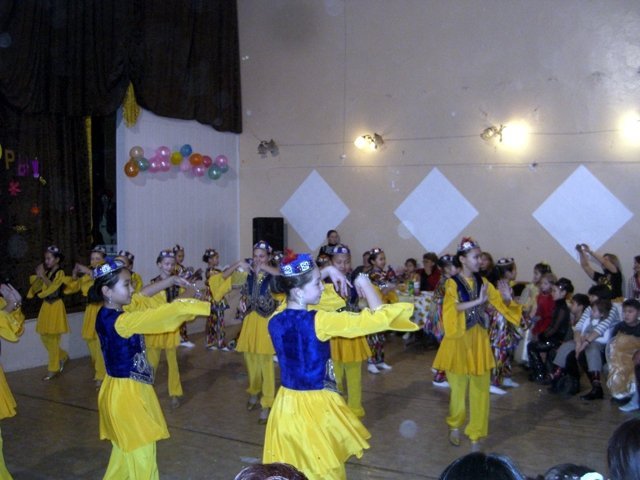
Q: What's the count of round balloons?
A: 15